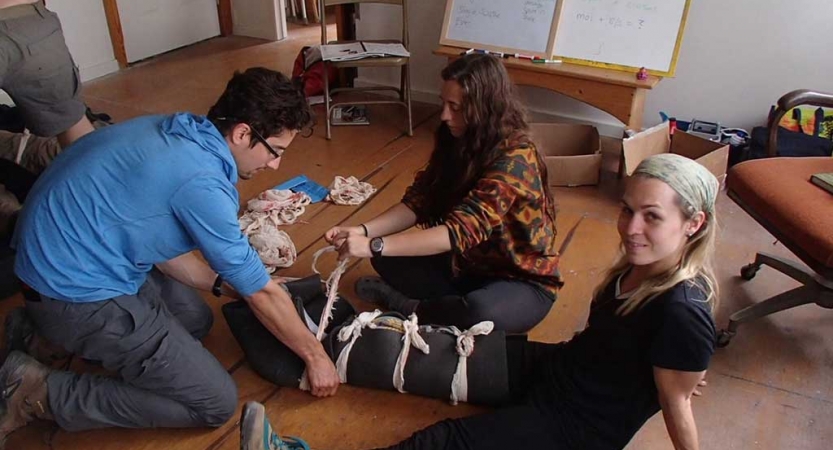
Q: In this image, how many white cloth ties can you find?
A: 4